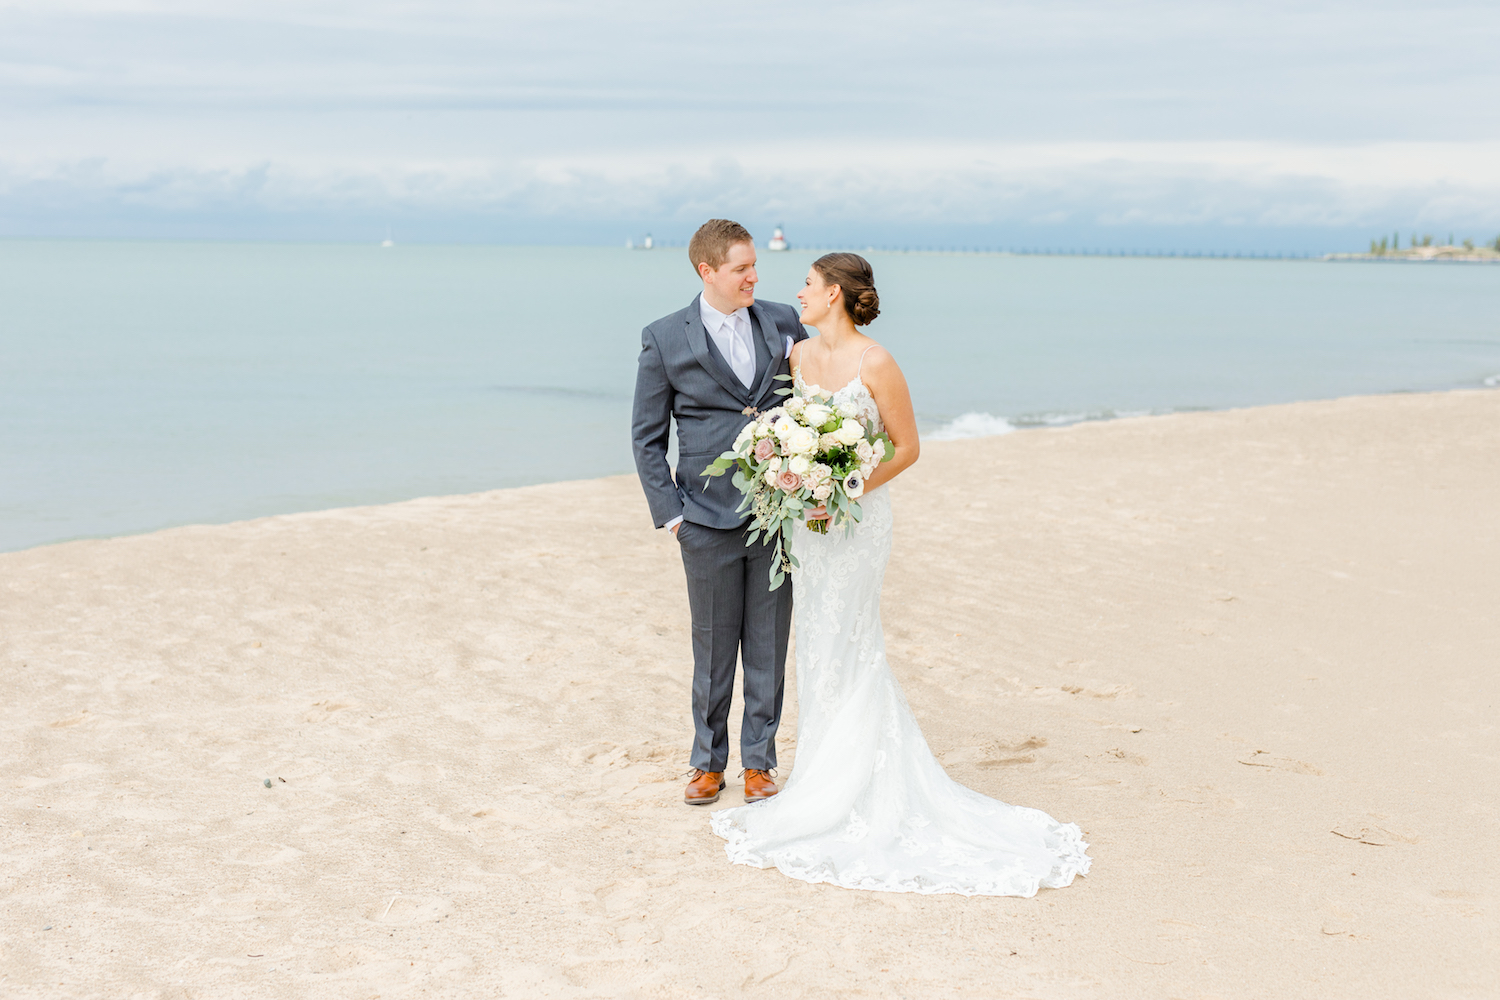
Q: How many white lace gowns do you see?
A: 1